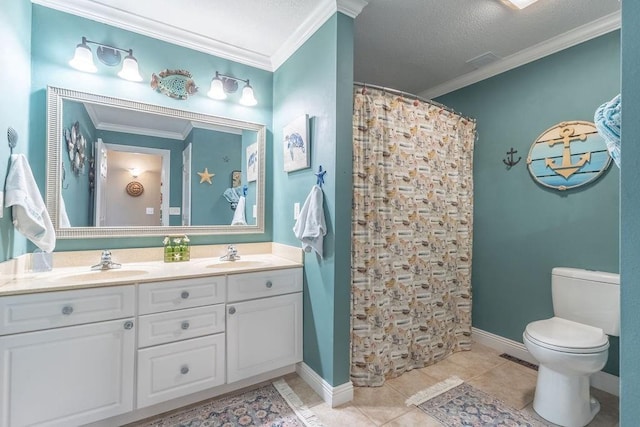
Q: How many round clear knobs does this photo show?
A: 7